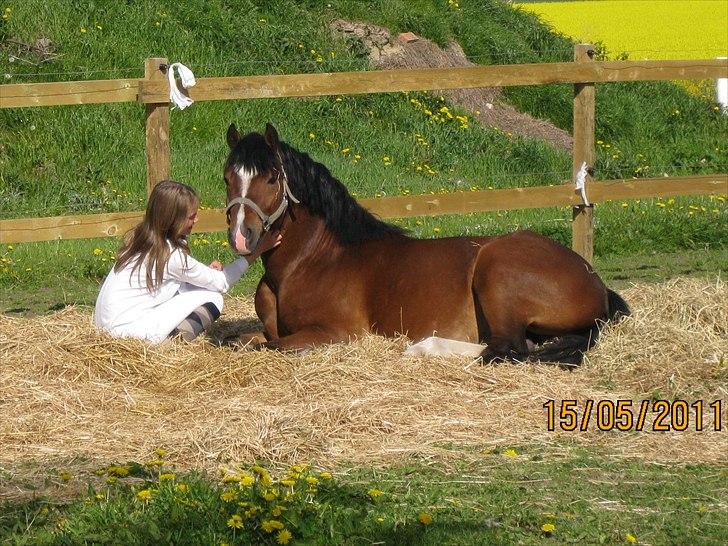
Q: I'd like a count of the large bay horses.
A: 1